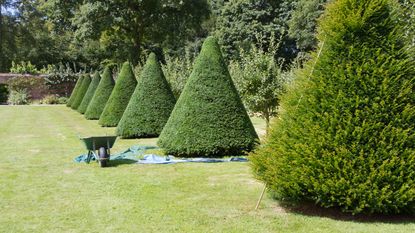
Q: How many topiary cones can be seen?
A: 8